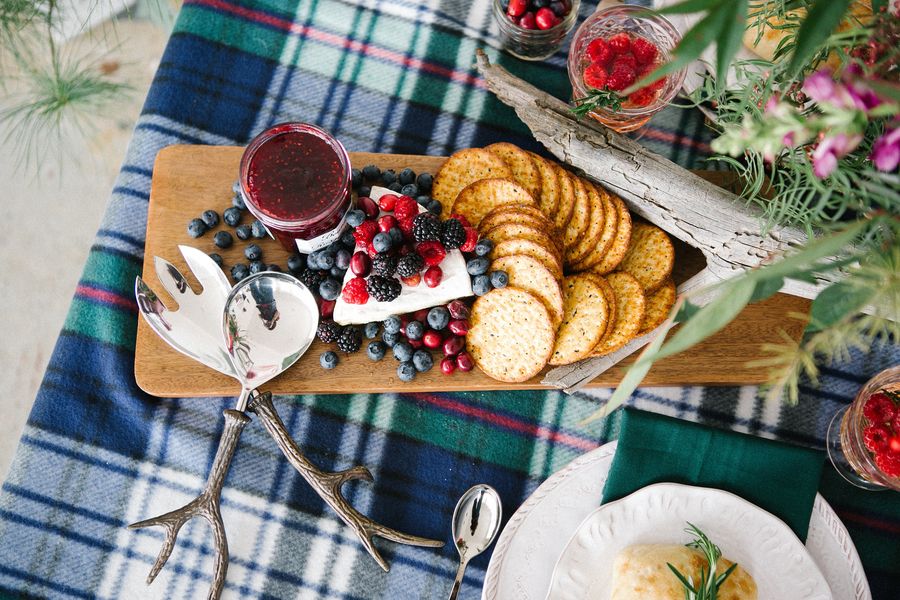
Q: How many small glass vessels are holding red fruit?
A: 3